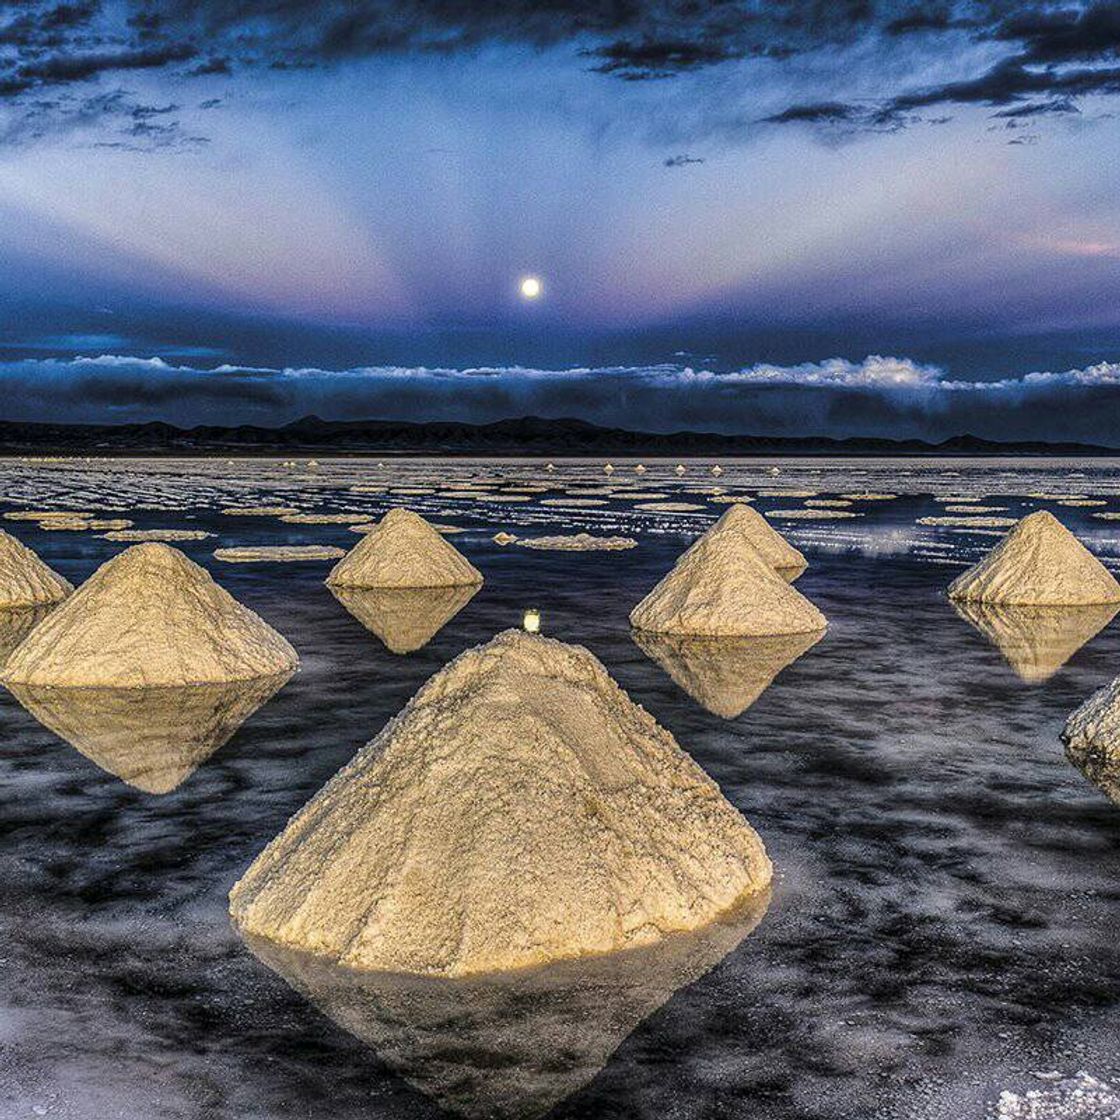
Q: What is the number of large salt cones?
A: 8